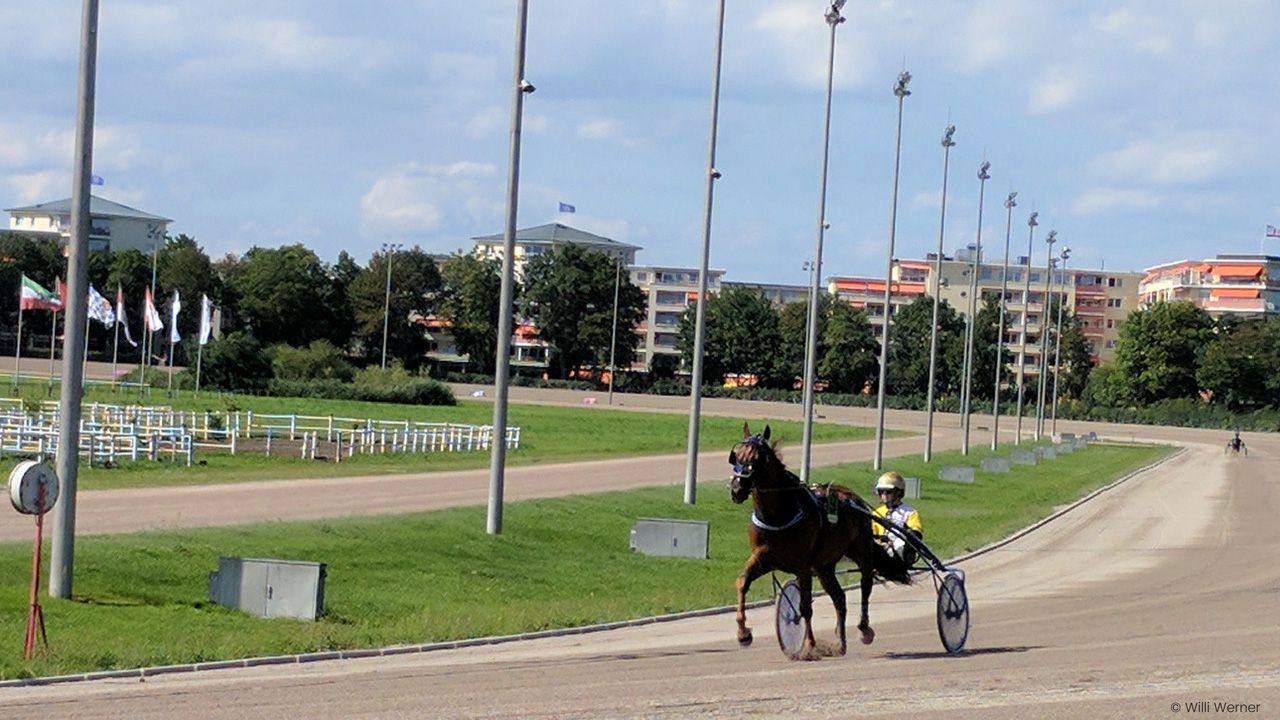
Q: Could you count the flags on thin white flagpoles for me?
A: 7